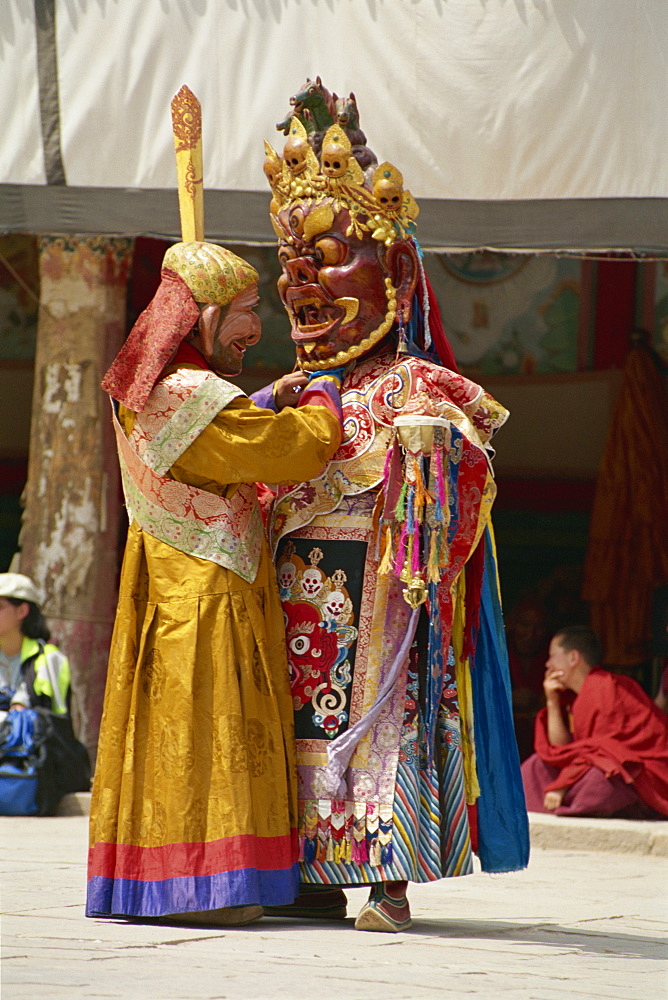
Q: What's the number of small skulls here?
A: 7